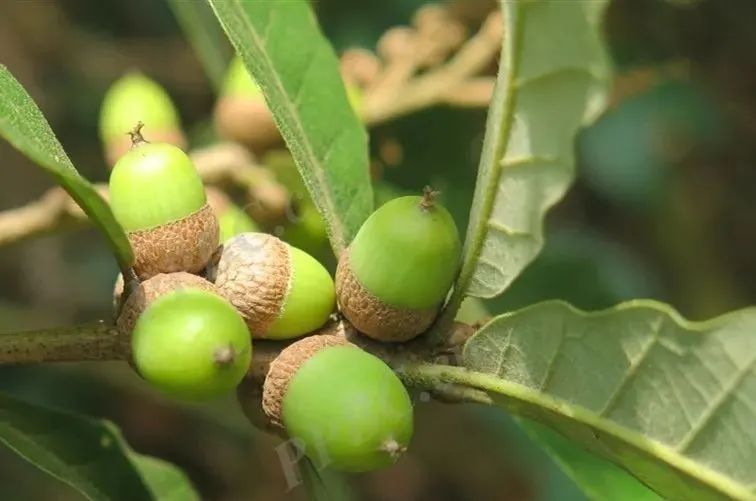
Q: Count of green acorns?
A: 8